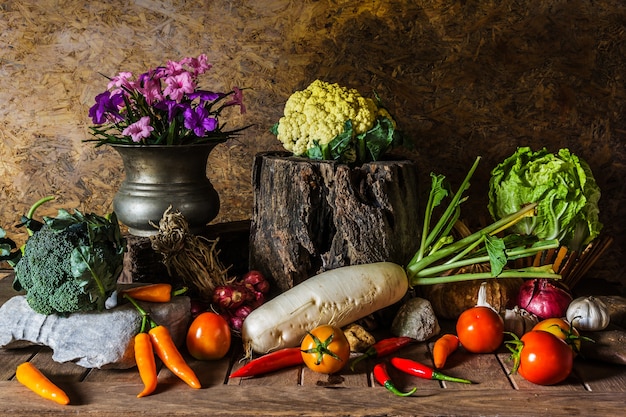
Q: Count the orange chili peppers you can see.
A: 5